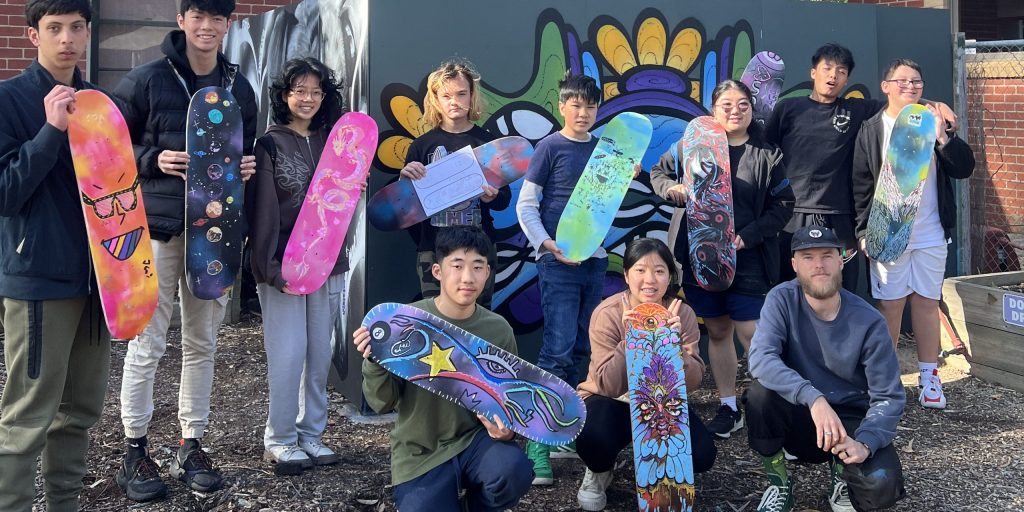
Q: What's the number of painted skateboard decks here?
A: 10